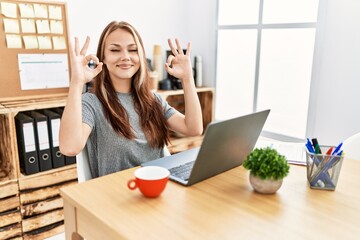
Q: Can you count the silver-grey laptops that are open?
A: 1